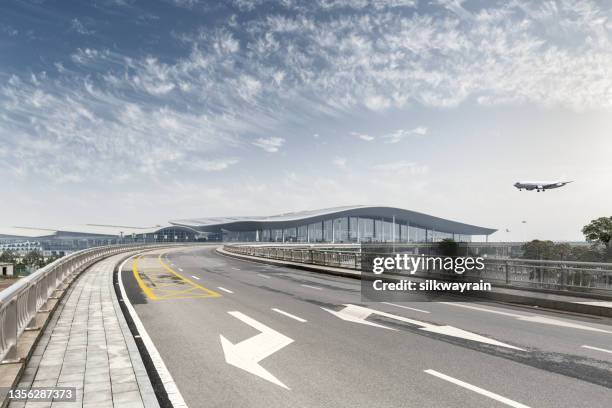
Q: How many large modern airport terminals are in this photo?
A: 1